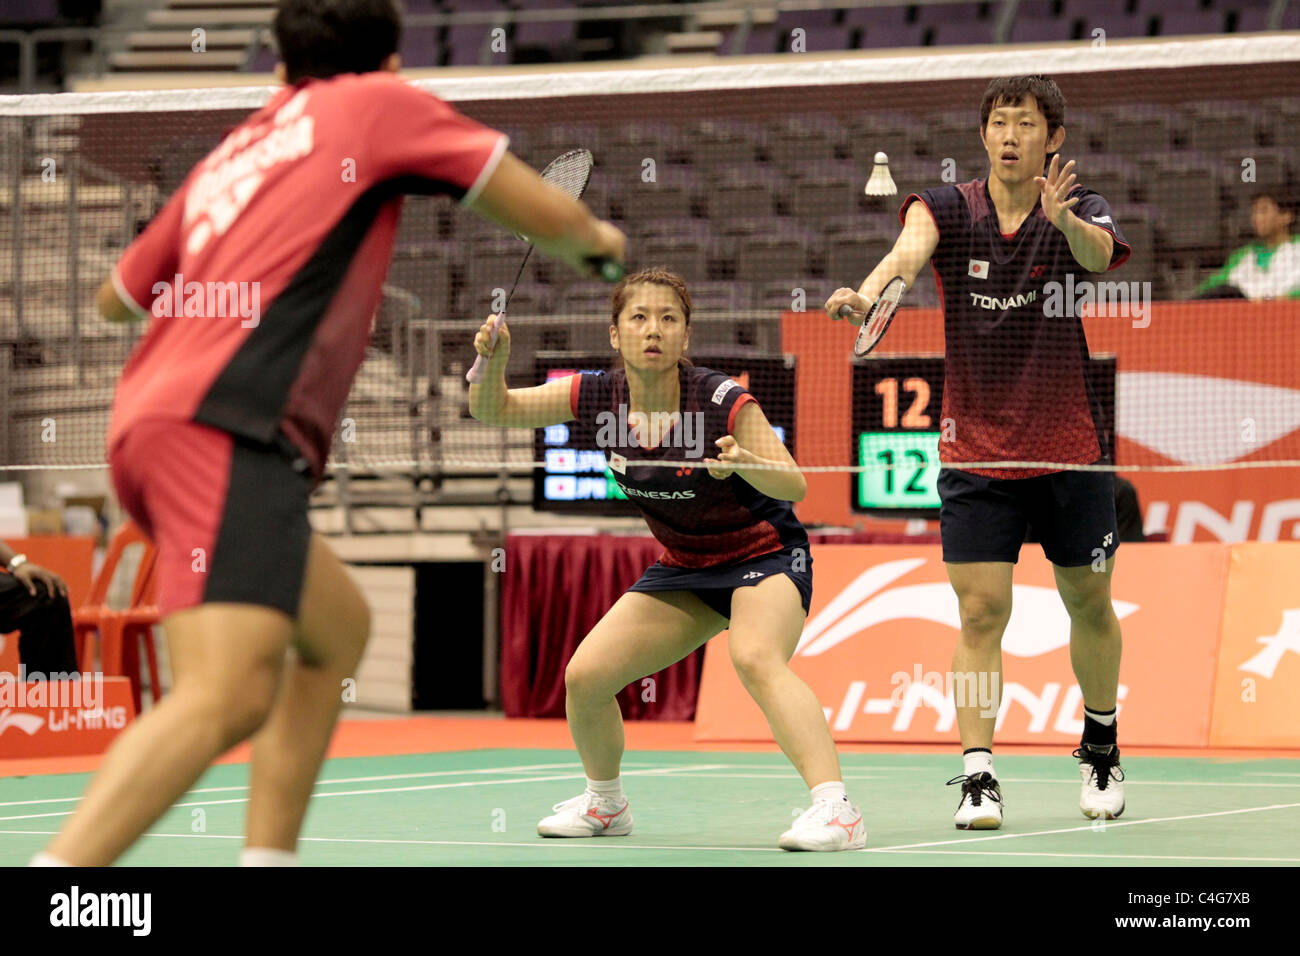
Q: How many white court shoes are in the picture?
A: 4